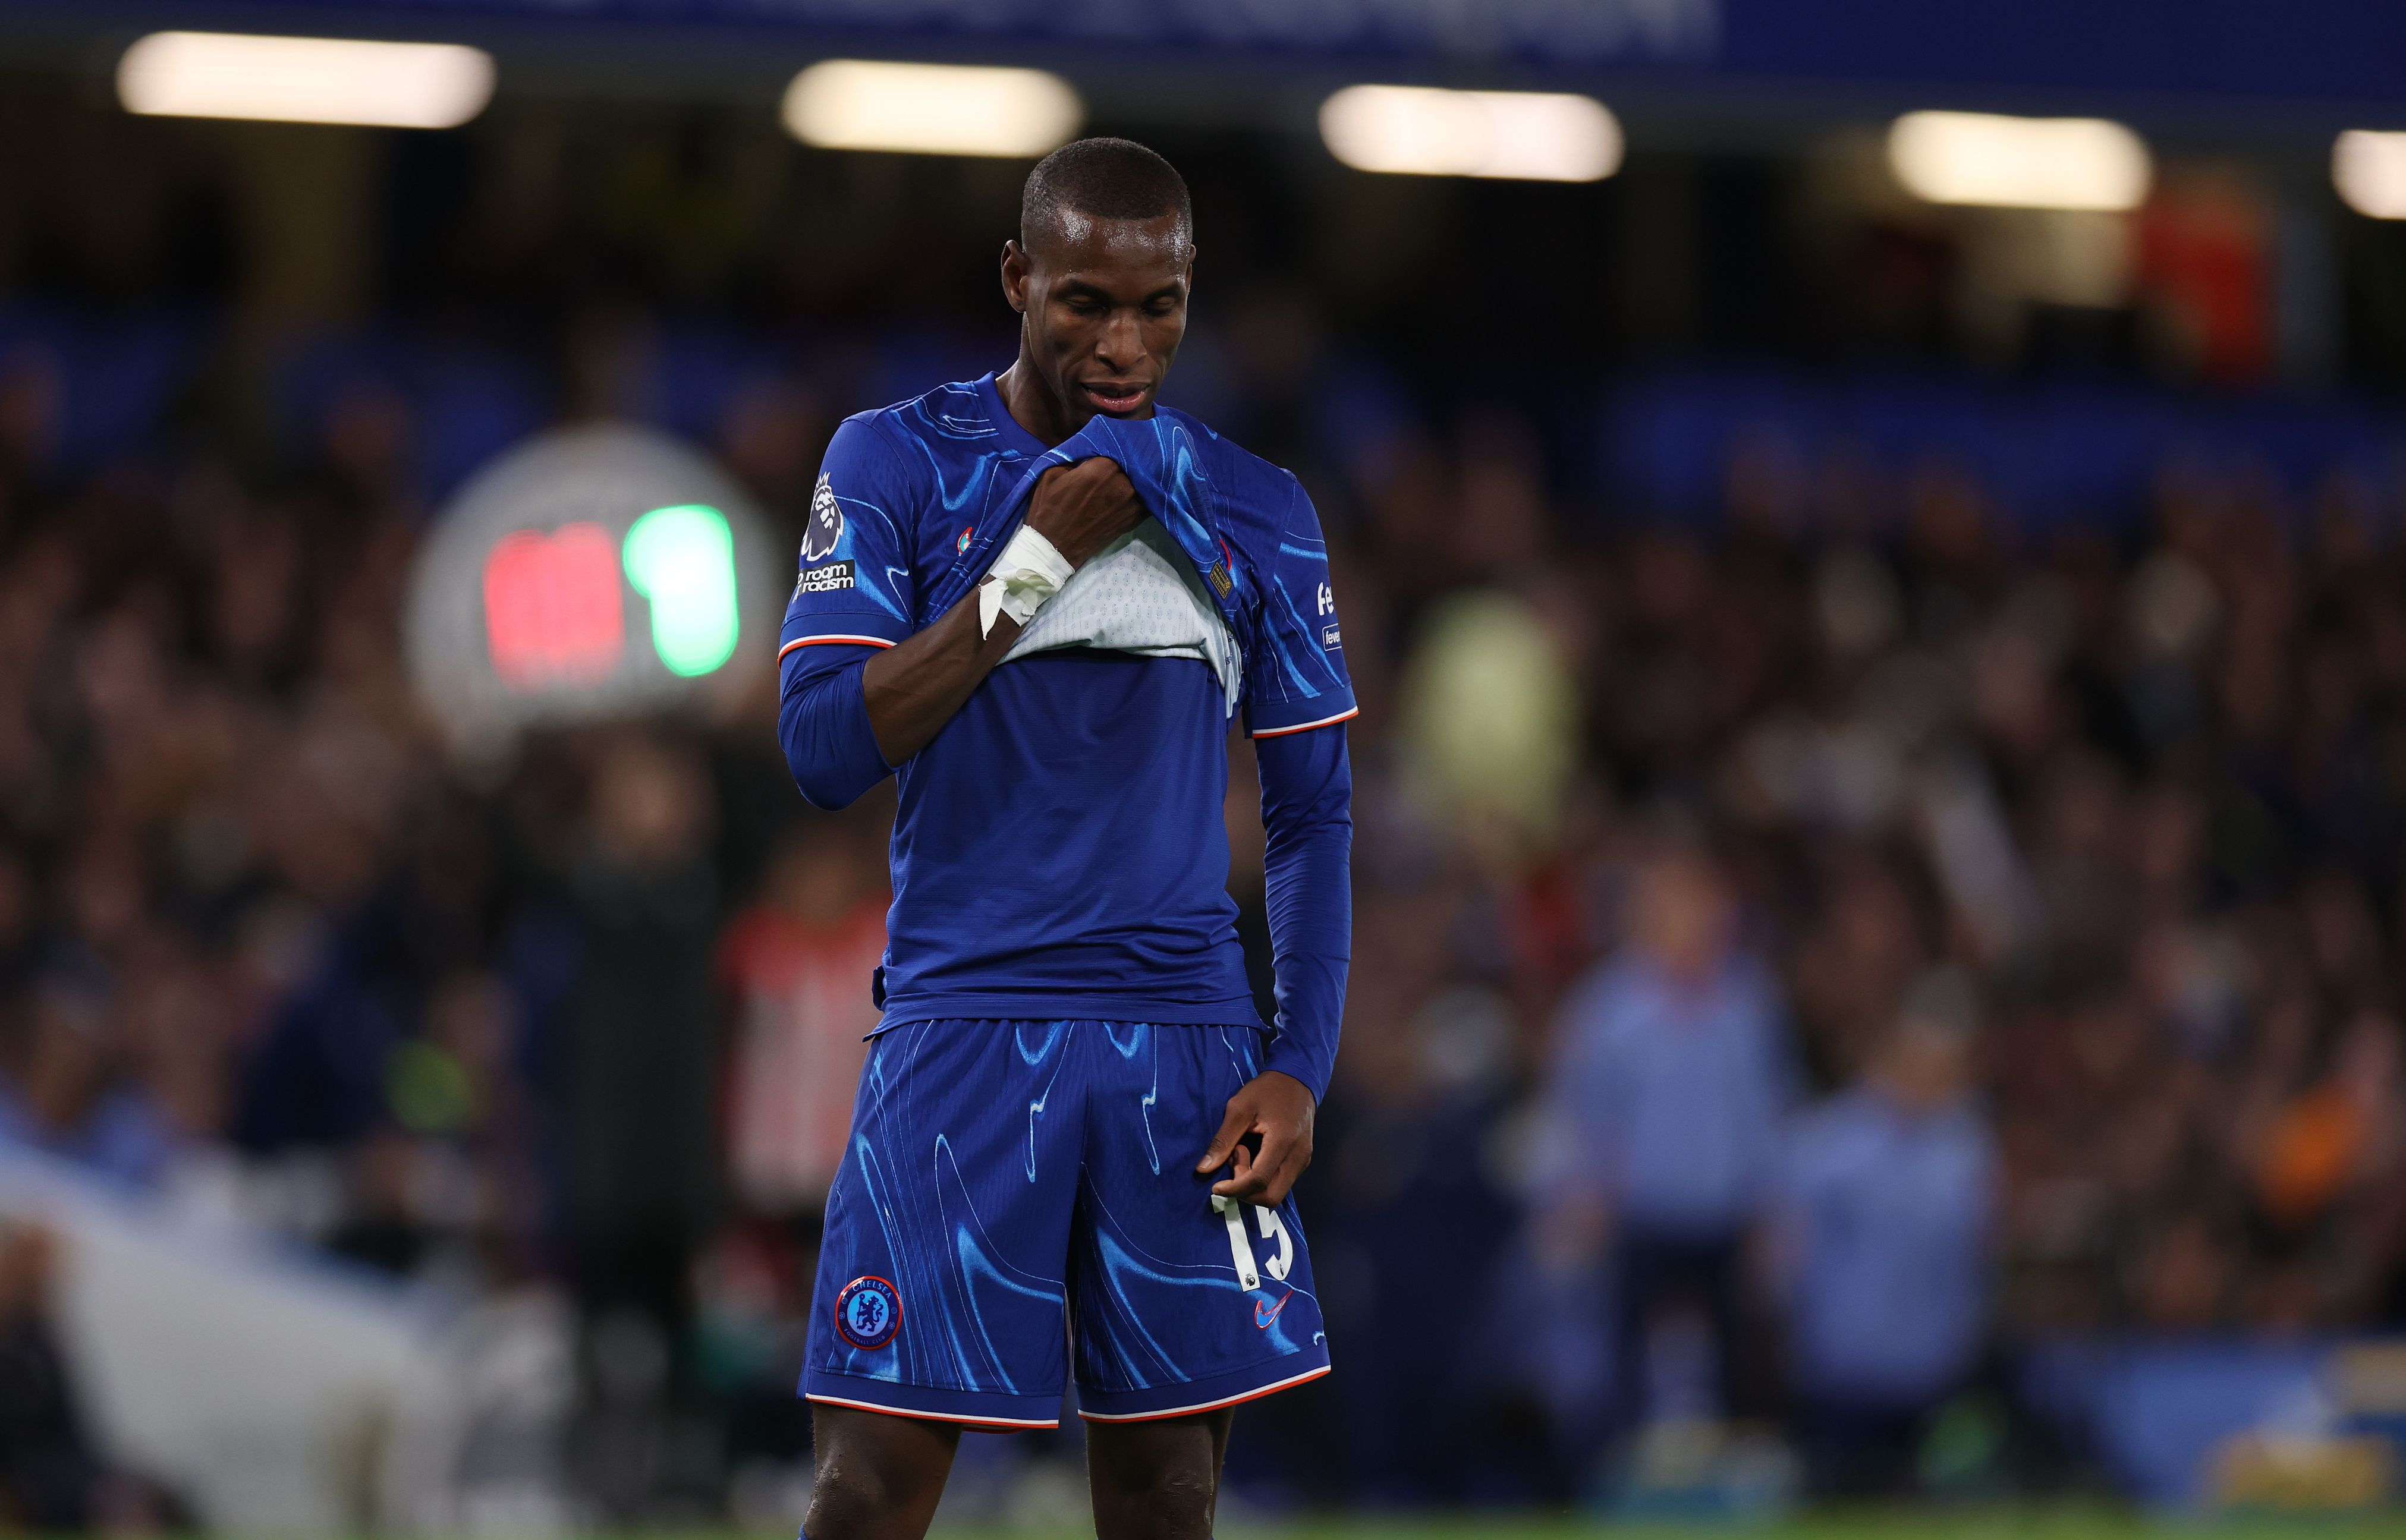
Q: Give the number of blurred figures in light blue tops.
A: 2